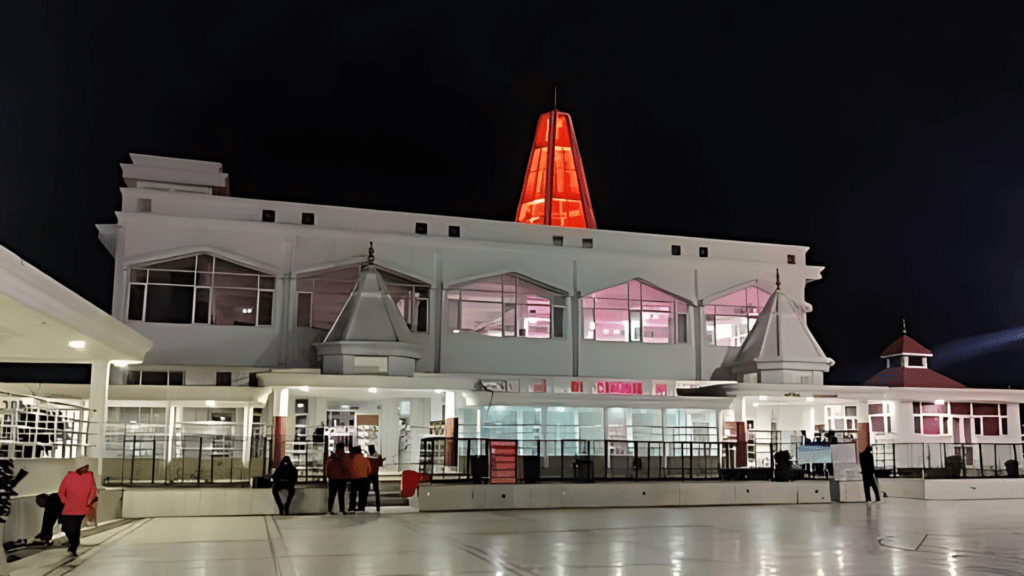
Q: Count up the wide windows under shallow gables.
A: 5